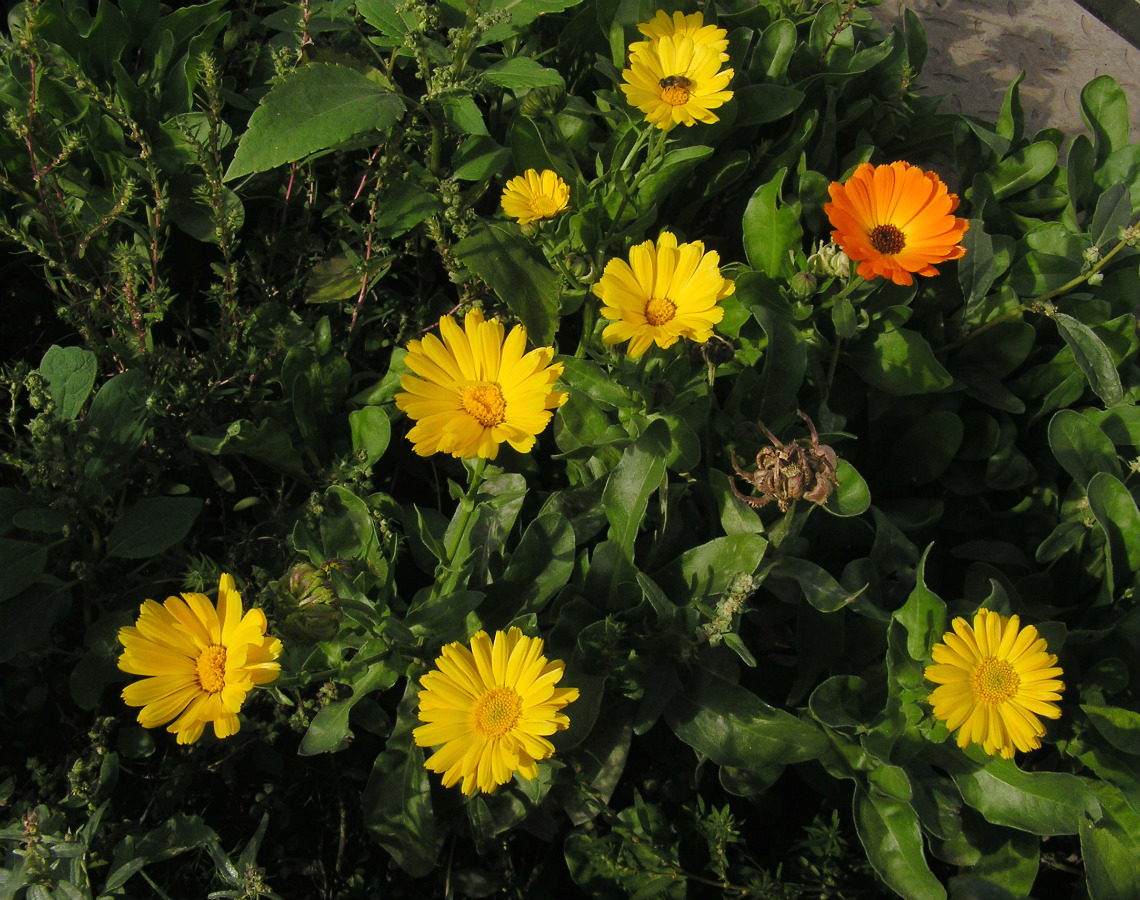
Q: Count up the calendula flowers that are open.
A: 9